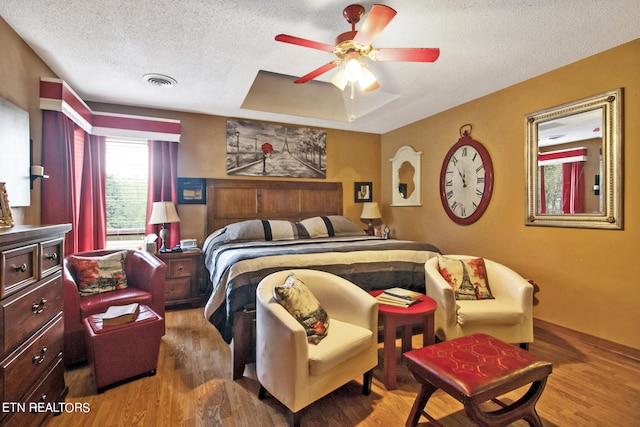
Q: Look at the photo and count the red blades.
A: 5